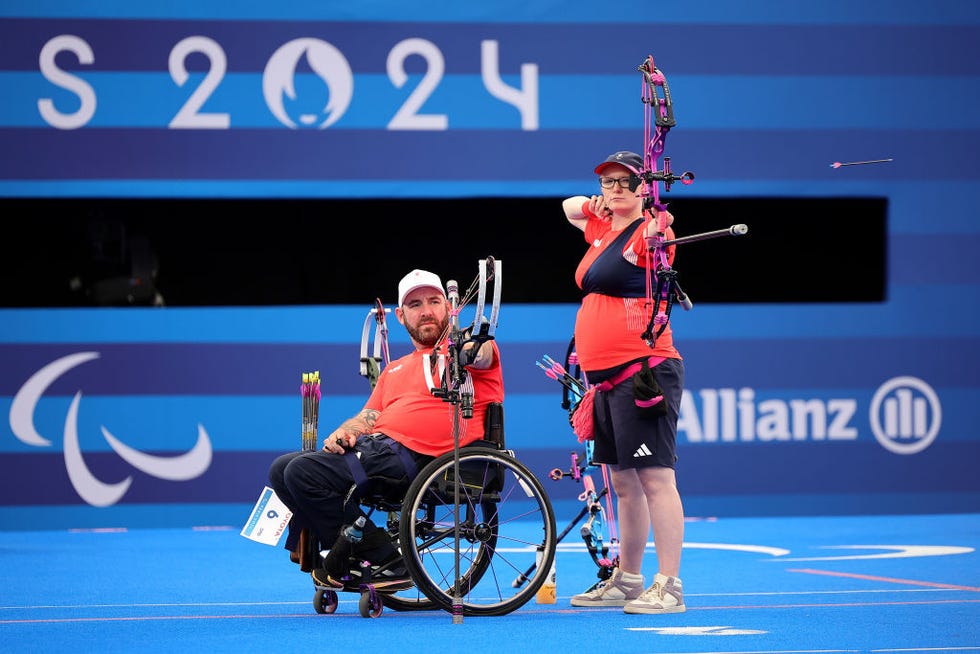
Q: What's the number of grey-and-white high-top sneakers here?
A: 2